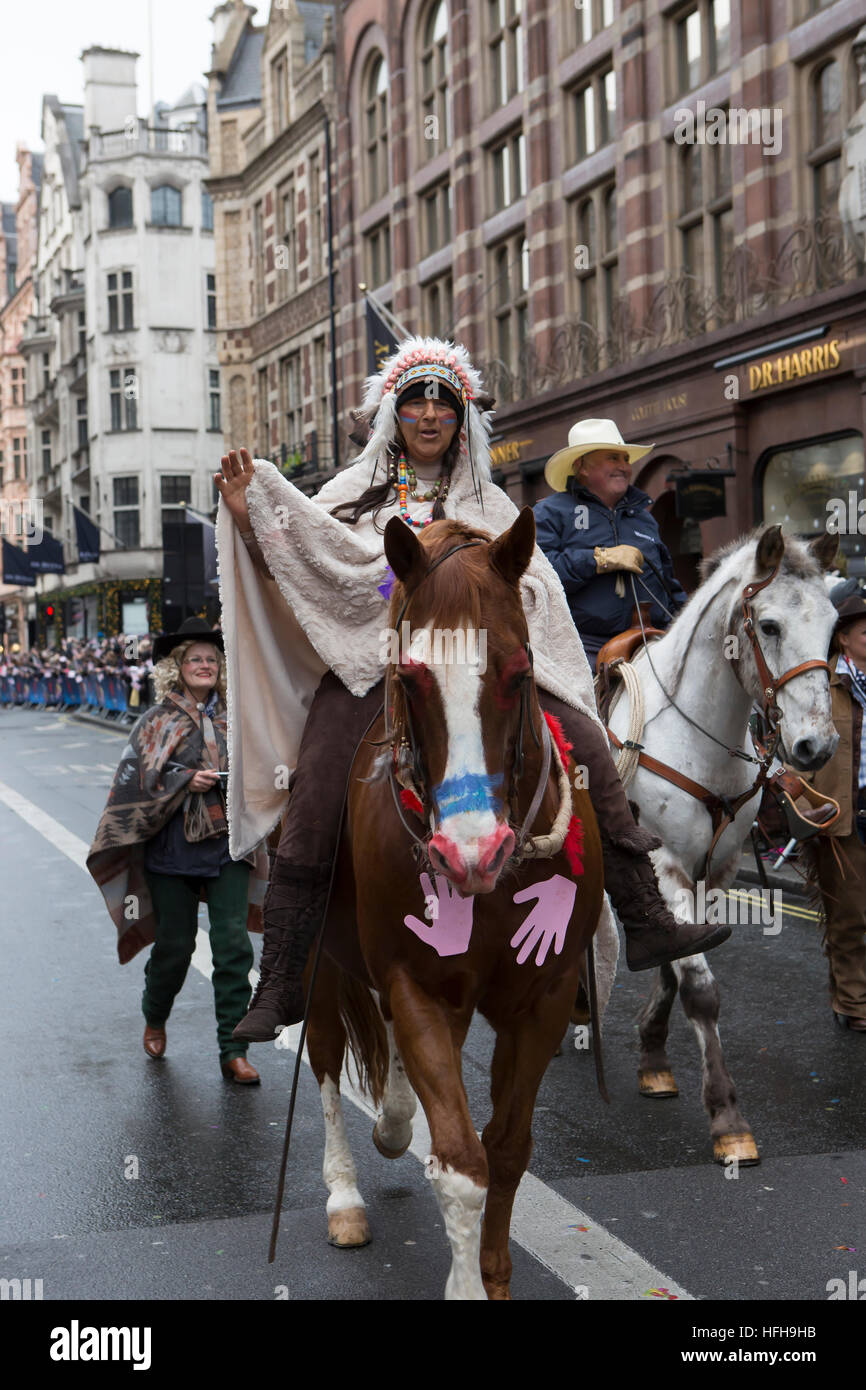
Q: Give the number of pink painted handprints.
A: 2